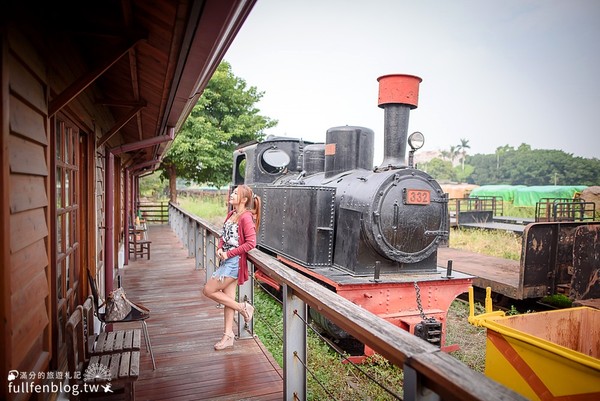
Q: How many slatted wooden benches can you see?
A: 2